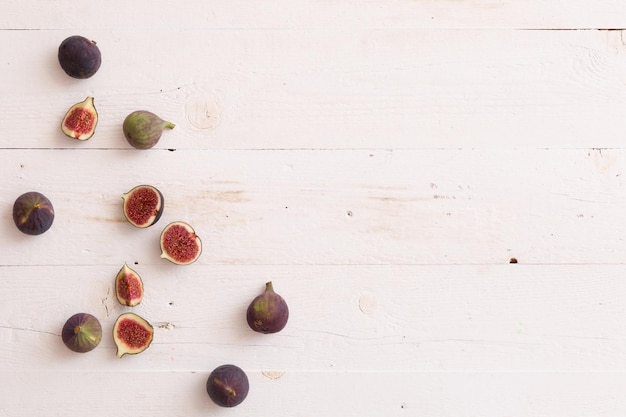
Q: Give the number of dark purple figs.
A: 5